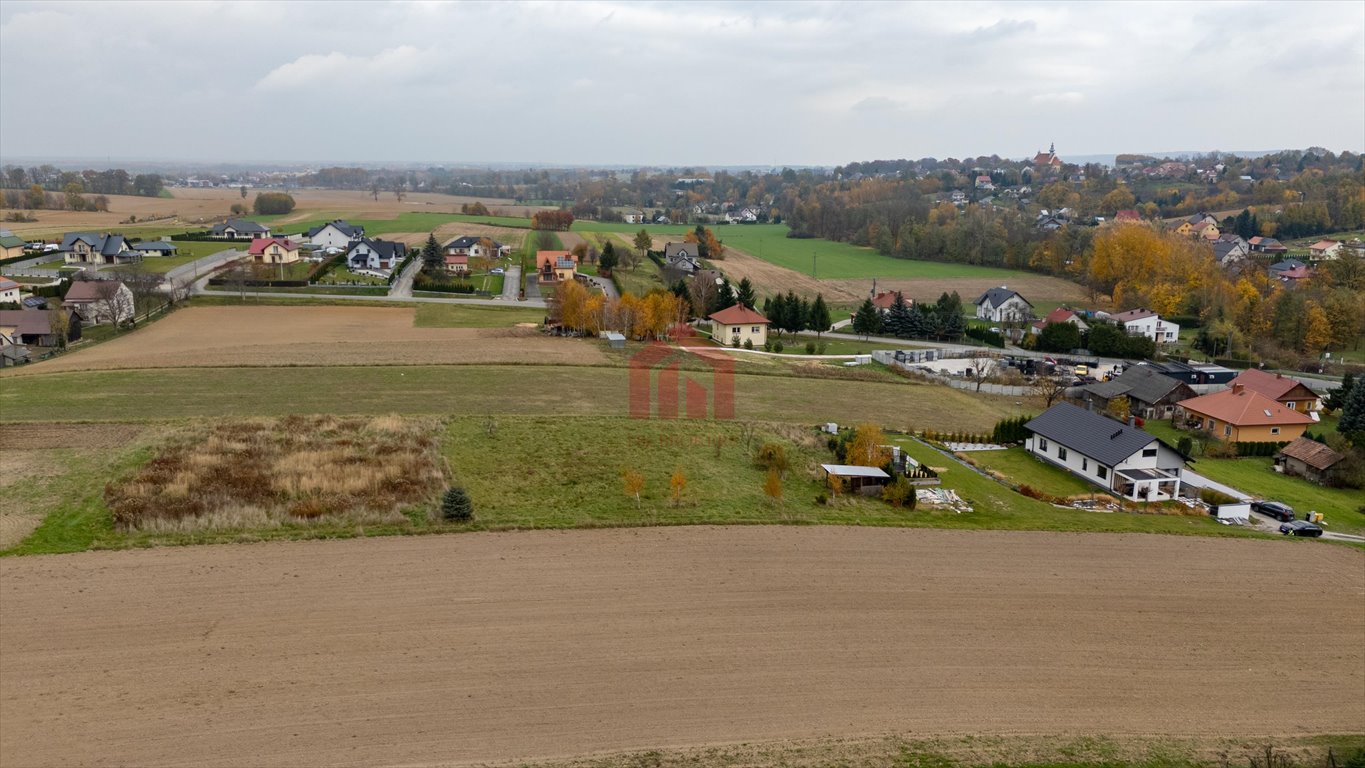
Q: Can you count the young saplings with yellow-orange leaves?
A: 4